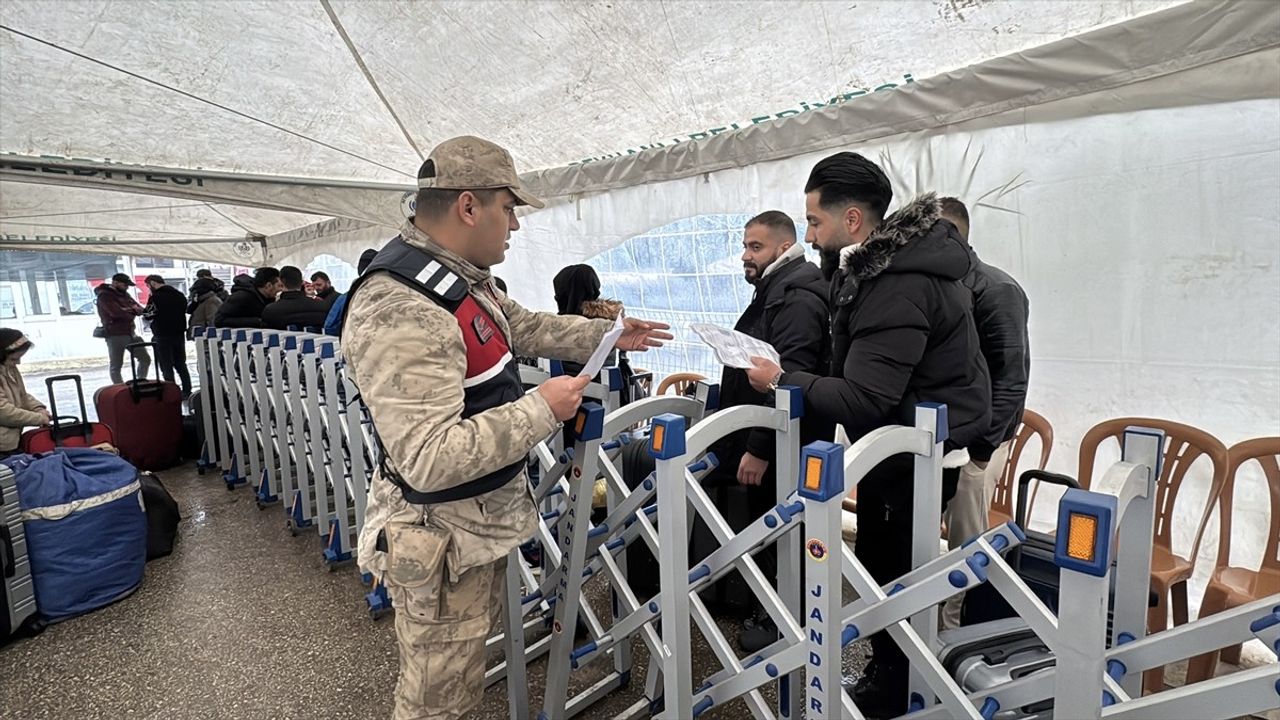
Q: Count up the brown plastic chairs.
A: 5